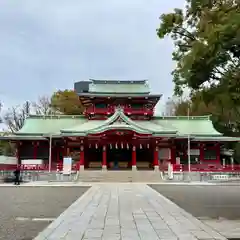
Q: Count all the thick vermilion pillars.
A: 4